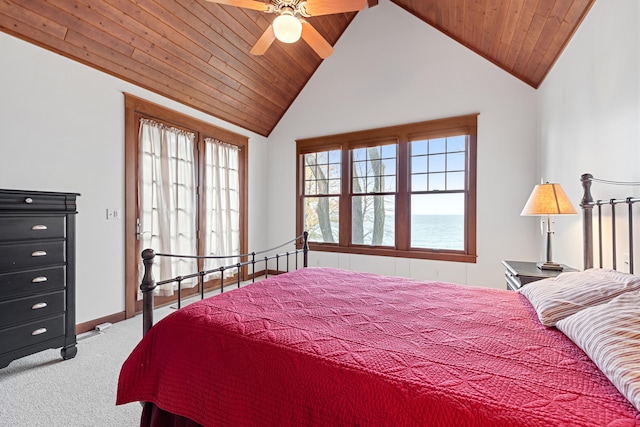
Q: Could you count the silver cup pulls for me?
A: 5